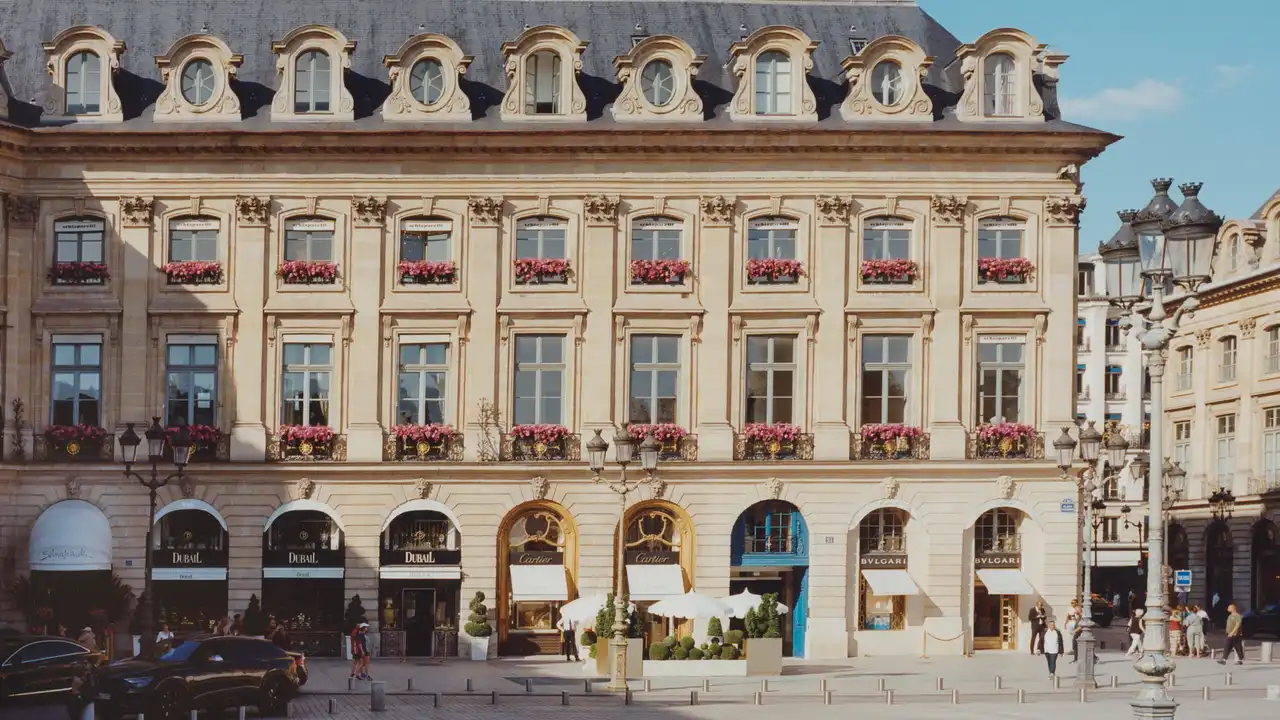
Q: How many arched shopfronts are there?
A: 9